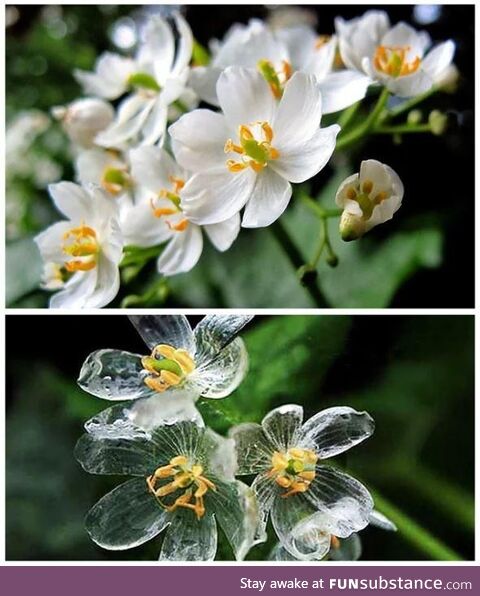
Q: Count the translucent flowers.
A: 3